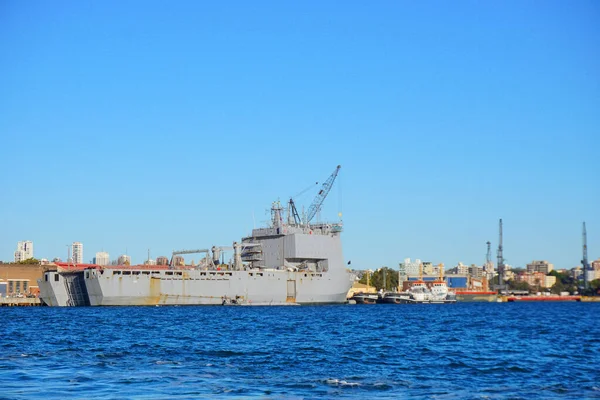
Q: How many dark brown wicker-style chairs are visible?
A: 0